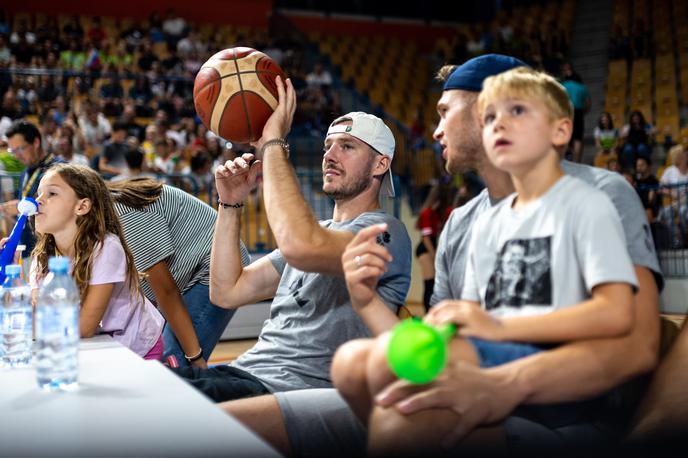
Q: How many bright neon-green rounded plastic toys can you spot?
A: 1